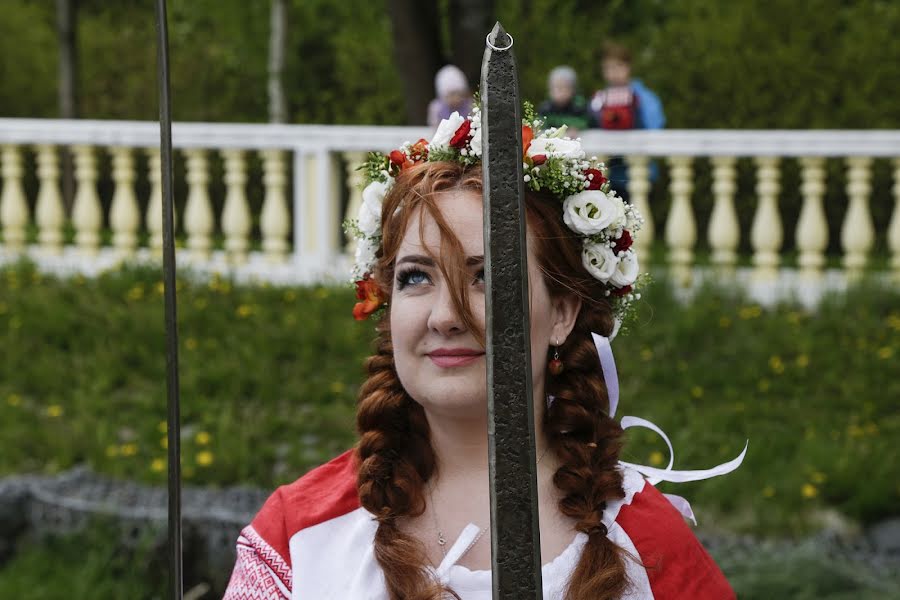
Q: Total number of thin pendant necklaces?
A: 1